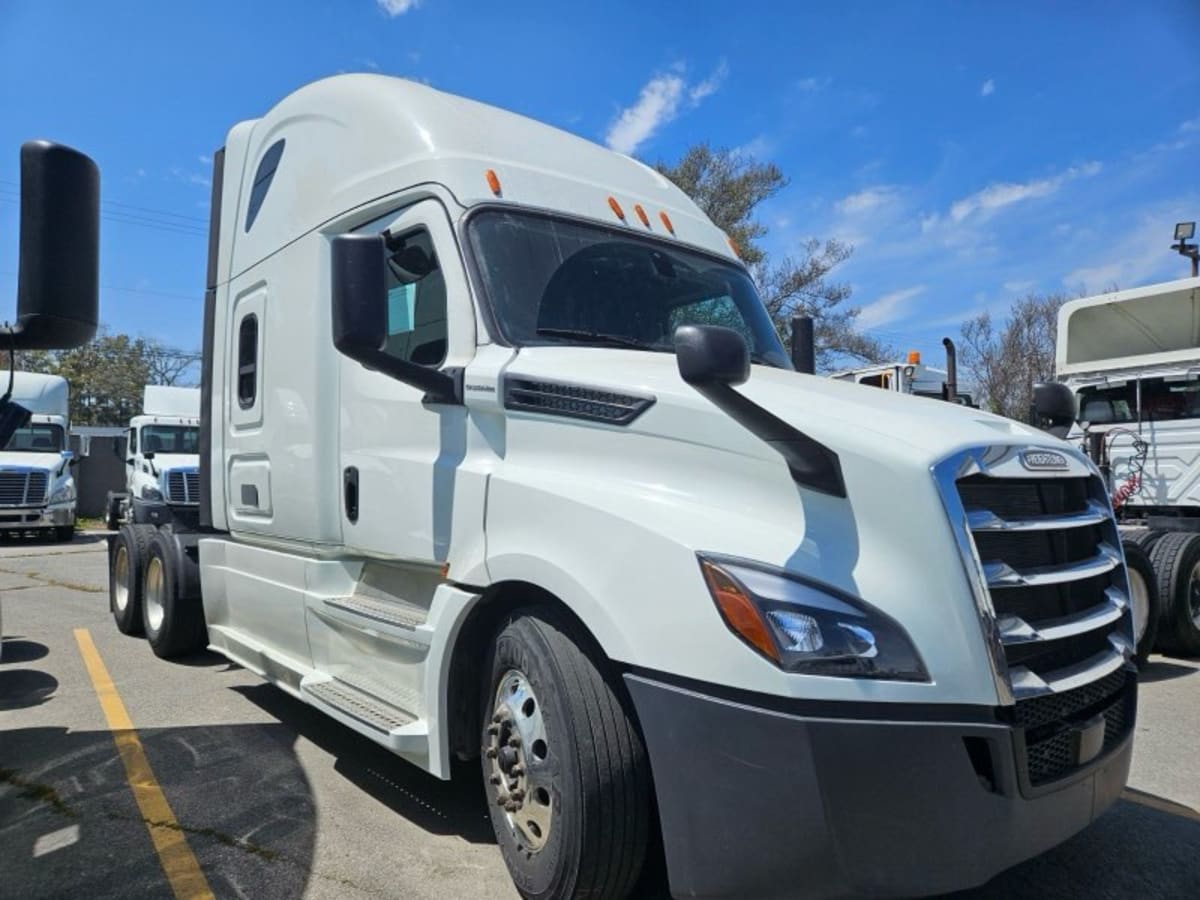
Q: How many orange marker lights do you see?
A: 5